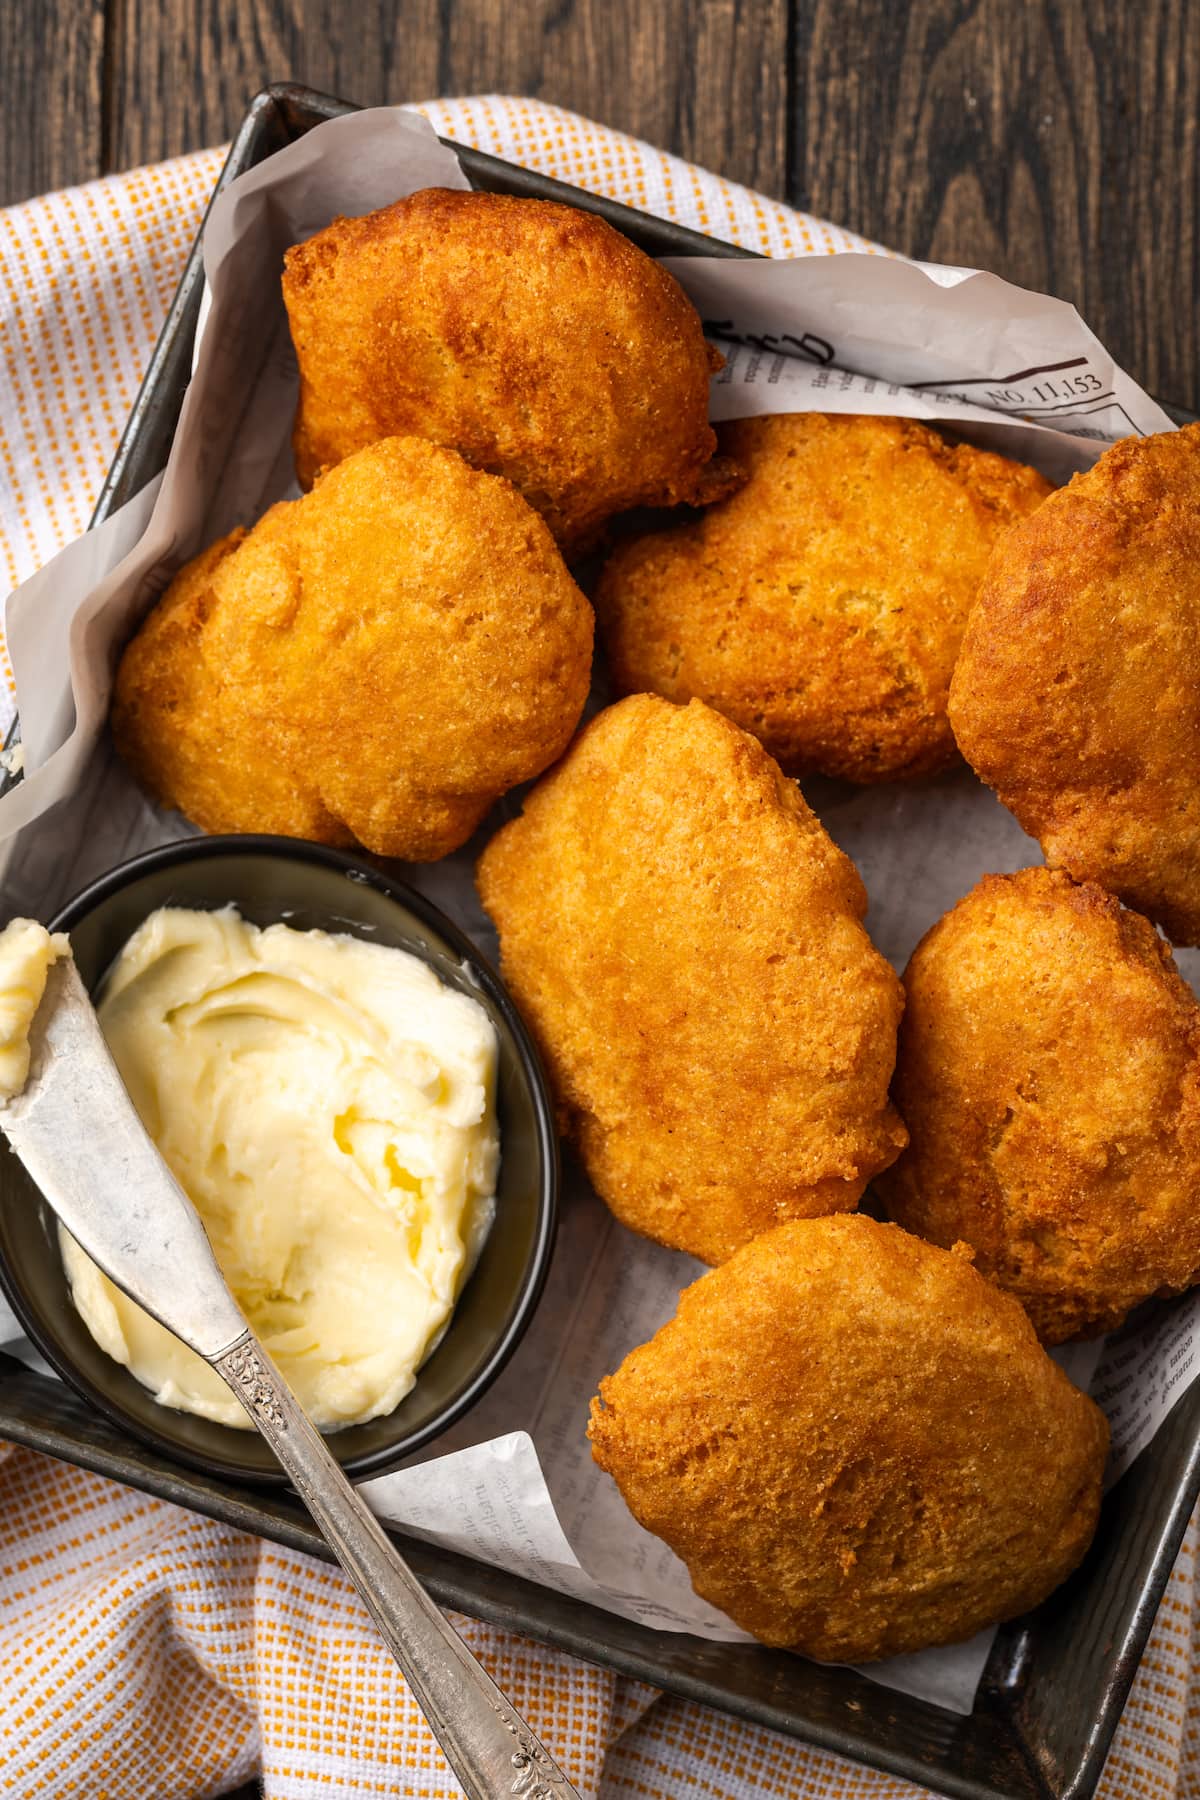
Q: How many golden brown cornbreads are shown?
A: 7